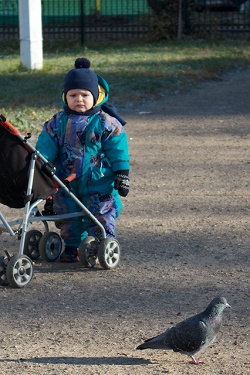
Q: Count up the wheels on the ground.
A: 6